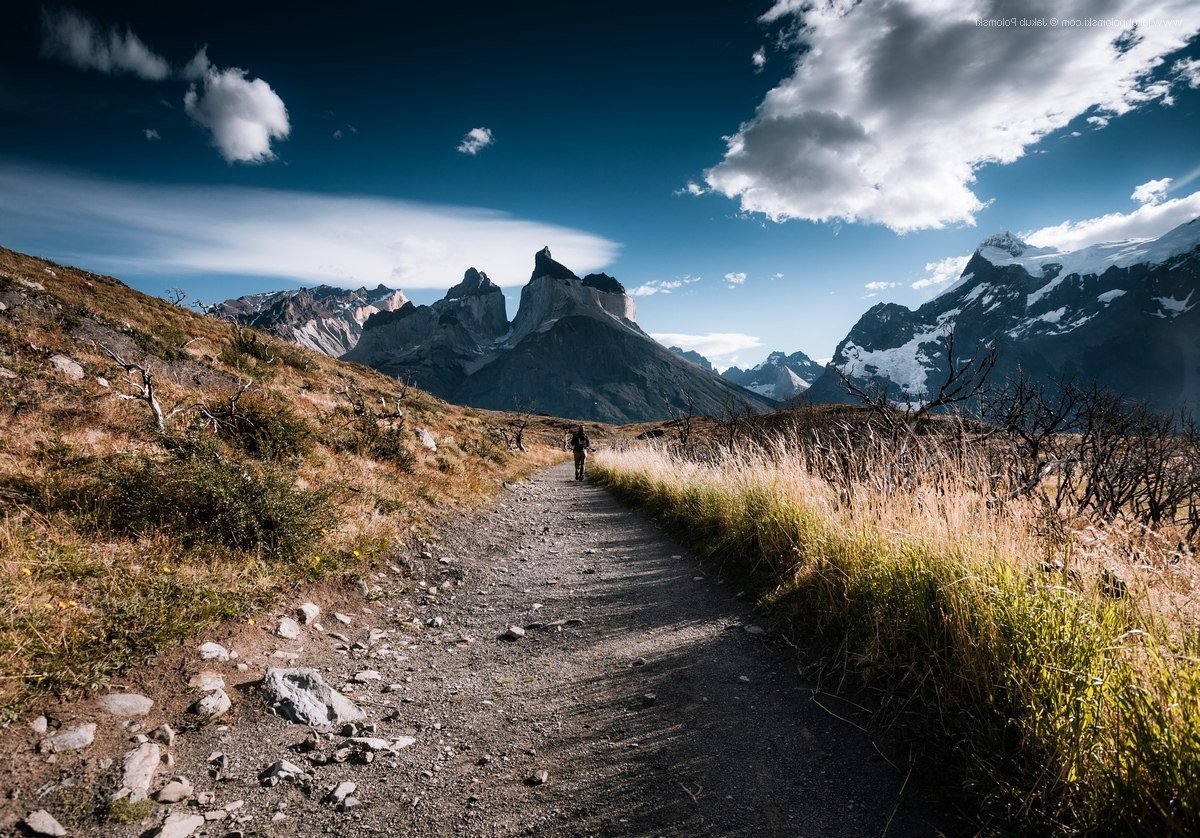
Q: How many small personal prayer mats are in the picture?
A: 0